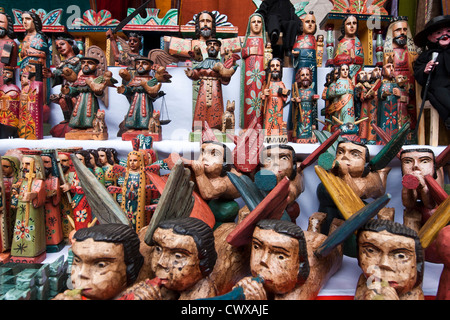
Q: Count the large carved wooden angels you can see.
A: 8